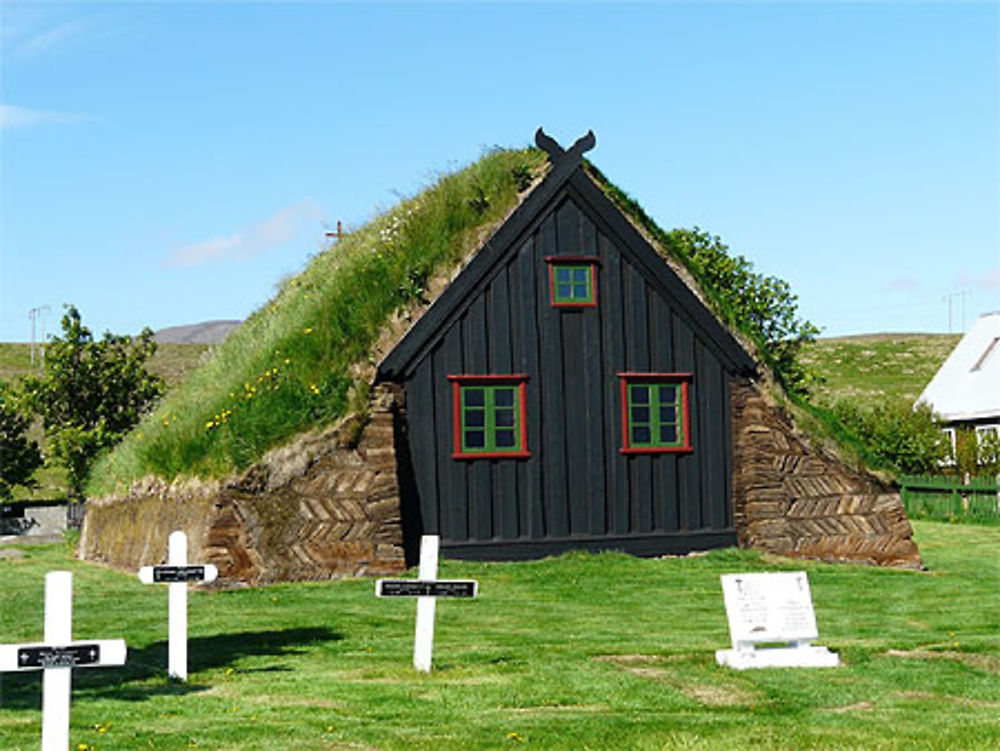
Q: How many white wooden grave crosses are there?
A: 3